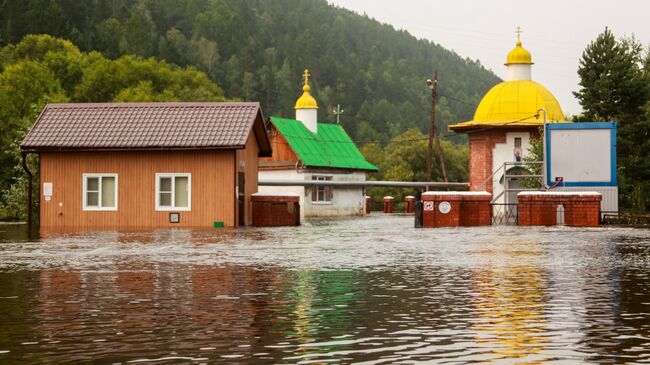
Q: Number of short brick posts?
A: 3